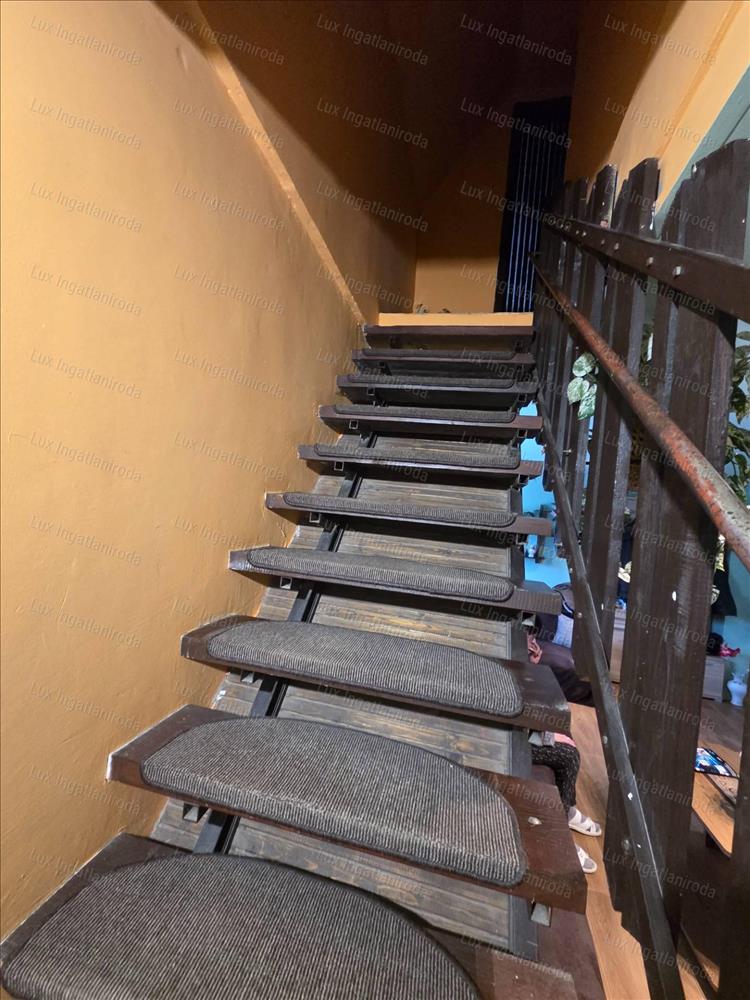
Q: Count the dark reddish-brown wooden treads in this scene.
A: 10